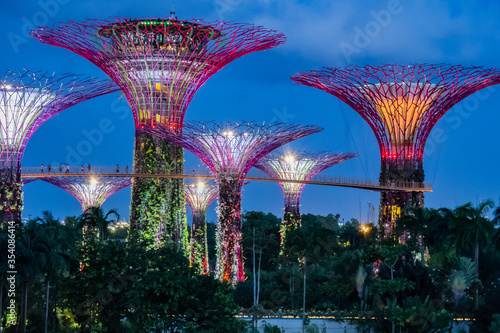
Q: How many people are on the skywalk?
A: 9